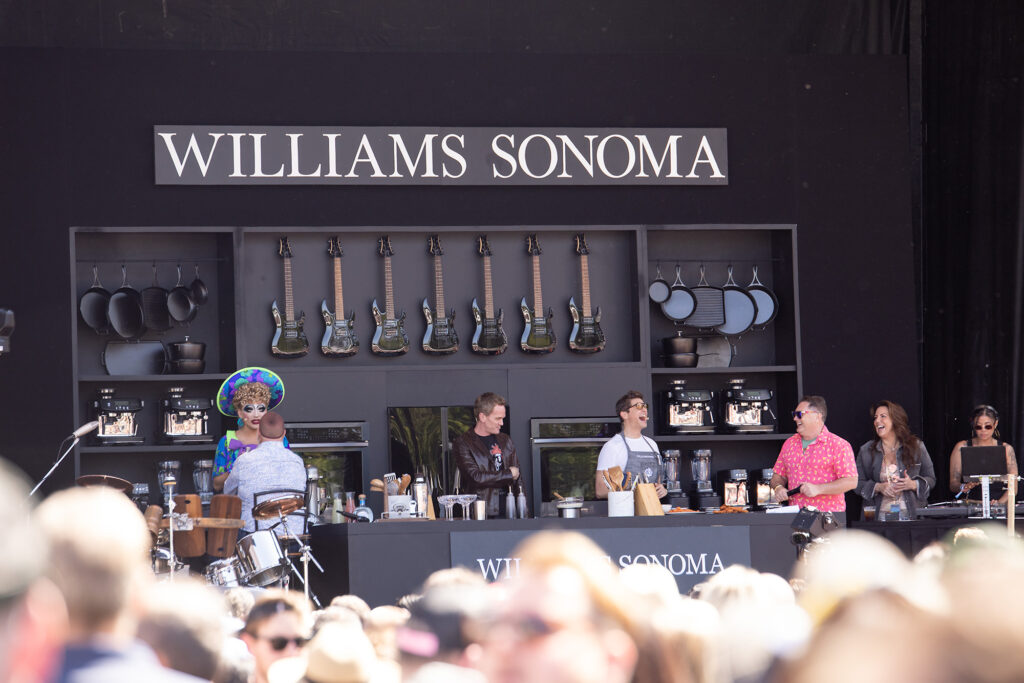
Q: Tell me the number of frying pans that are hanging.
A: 10